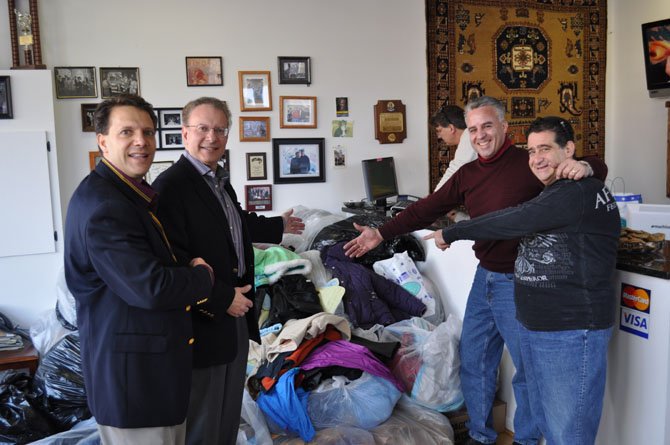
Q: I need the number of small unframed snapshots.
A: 3